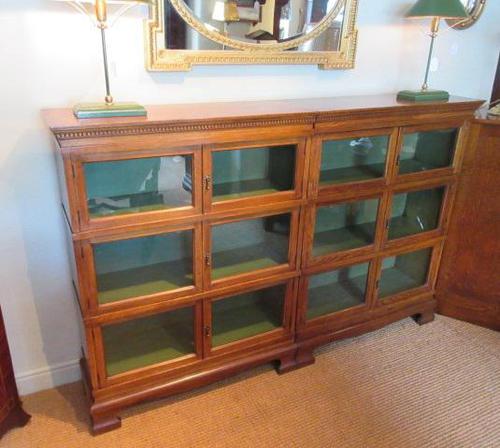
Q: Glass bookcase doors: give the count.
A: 12